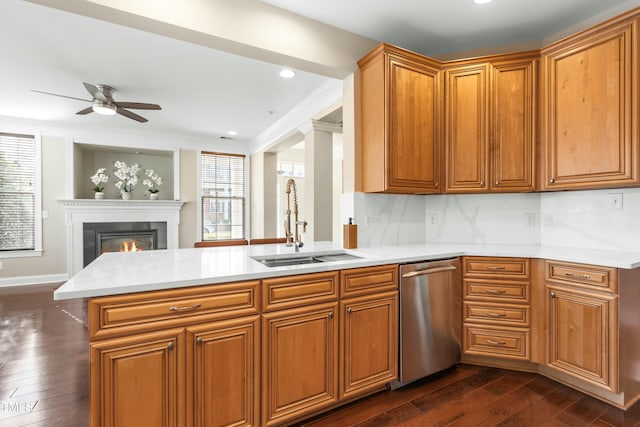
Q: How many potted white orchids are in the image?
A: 3